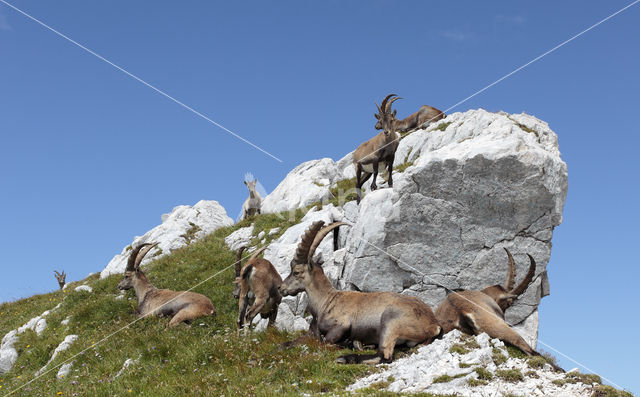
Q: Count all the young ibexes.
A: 1